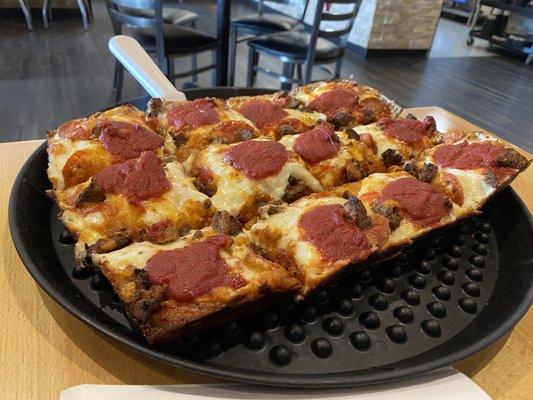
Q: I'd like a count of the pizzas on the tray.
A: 1